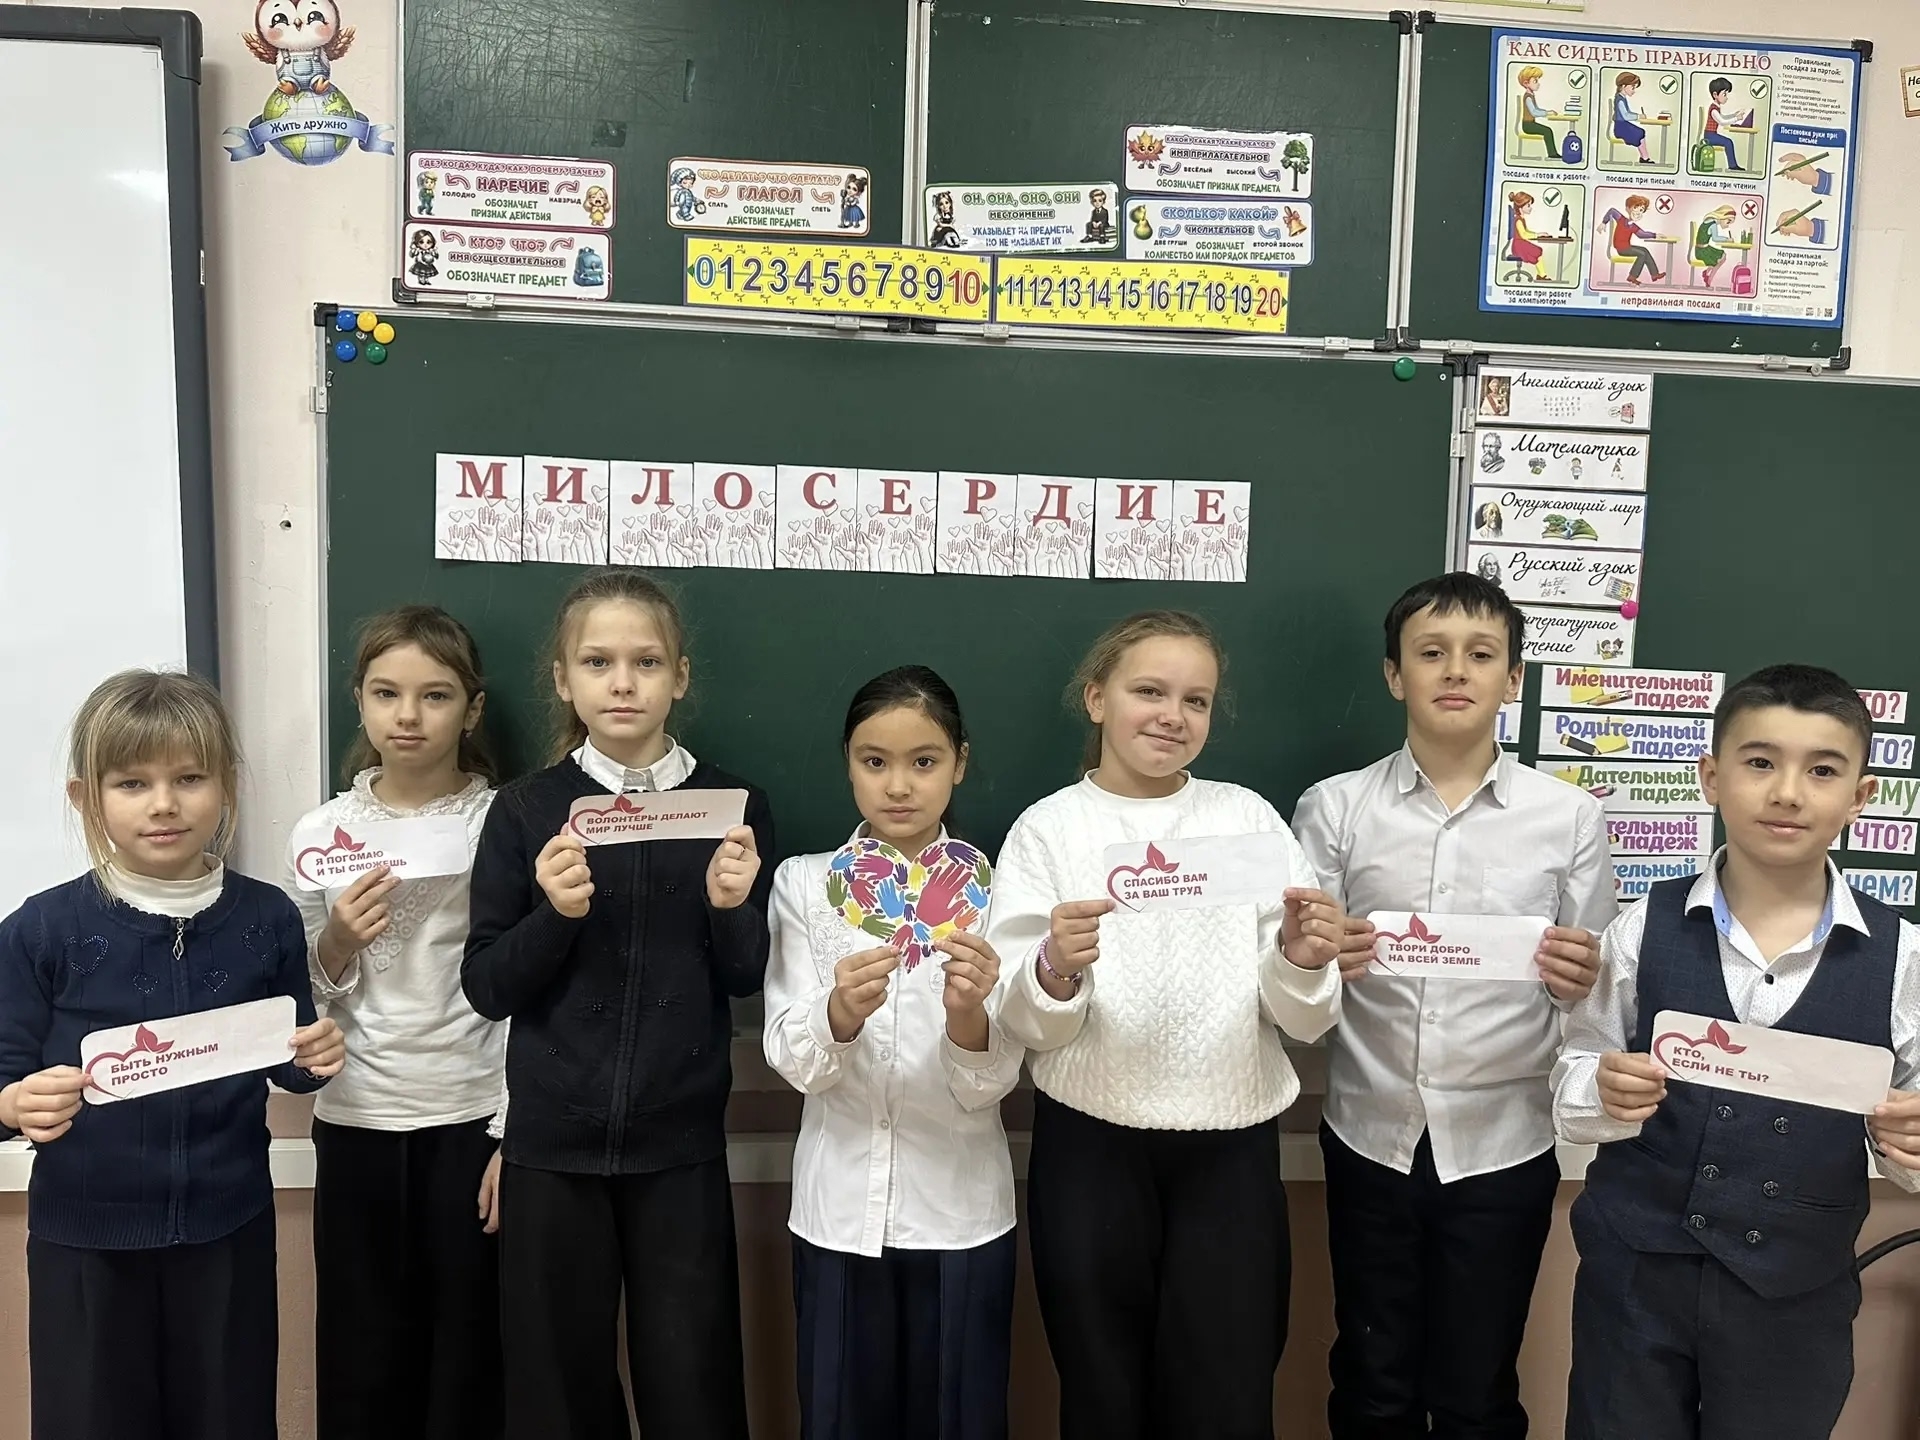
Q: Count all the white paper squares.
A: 10